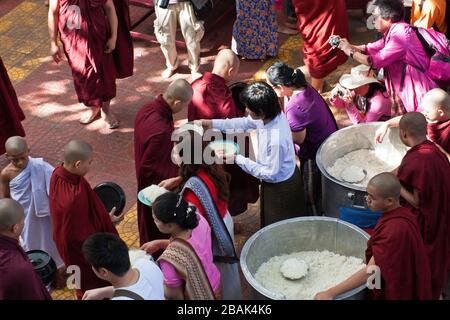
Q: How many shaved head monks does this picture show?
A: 8